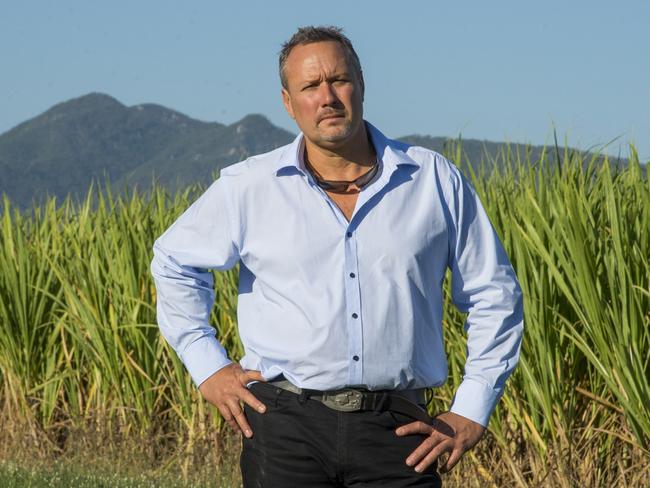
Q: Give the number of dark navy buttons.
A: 4